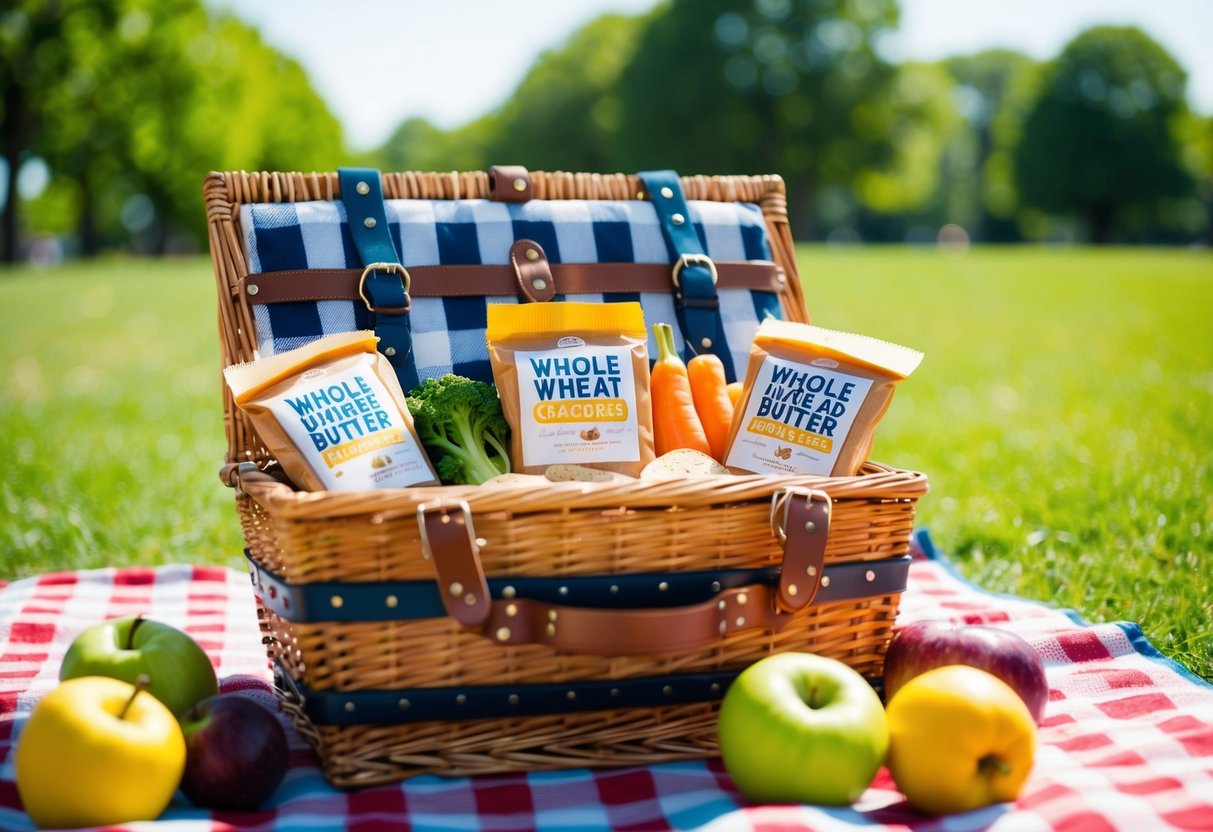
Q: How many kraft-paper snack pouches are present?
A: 3